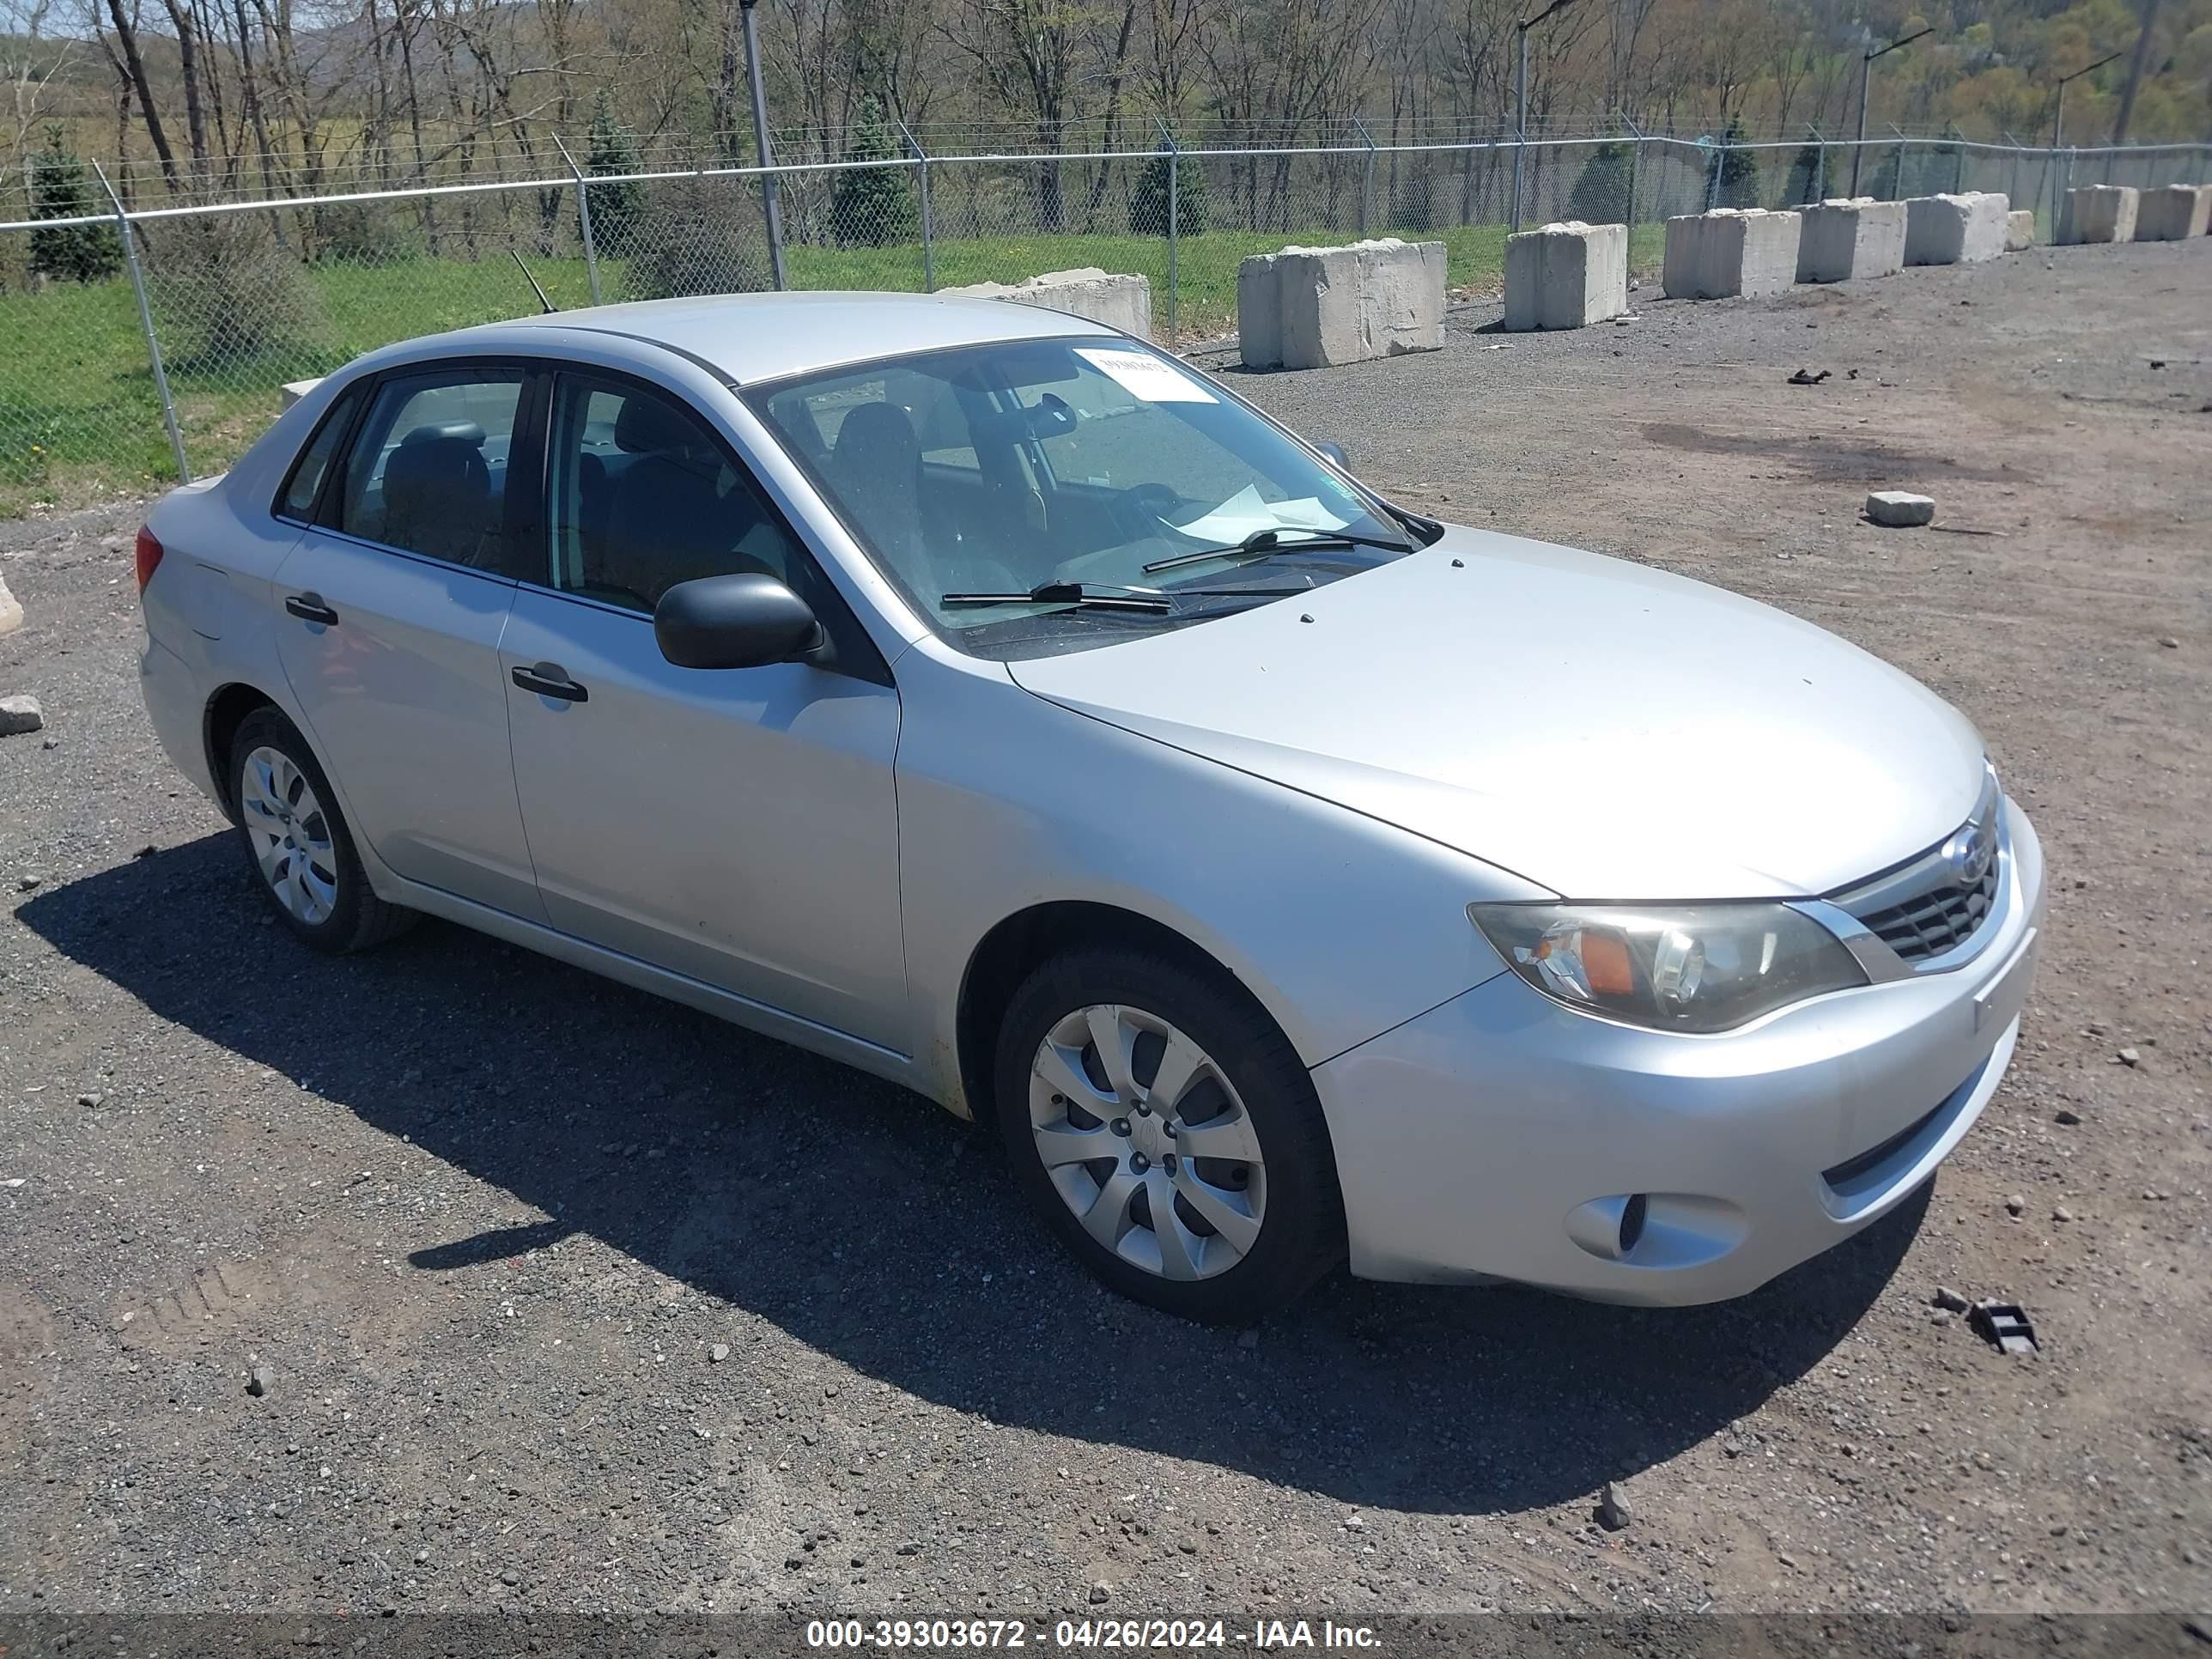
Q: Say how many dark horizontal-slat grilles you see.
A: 1